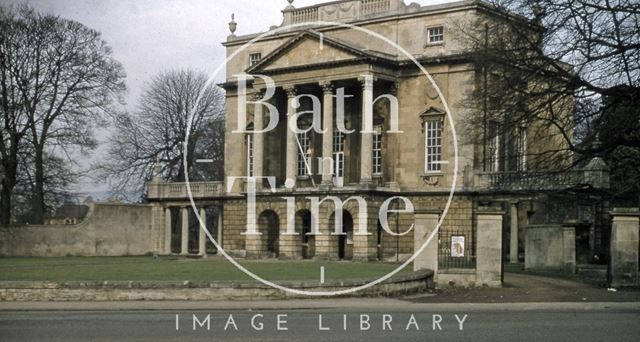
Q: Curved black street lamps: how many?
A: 0